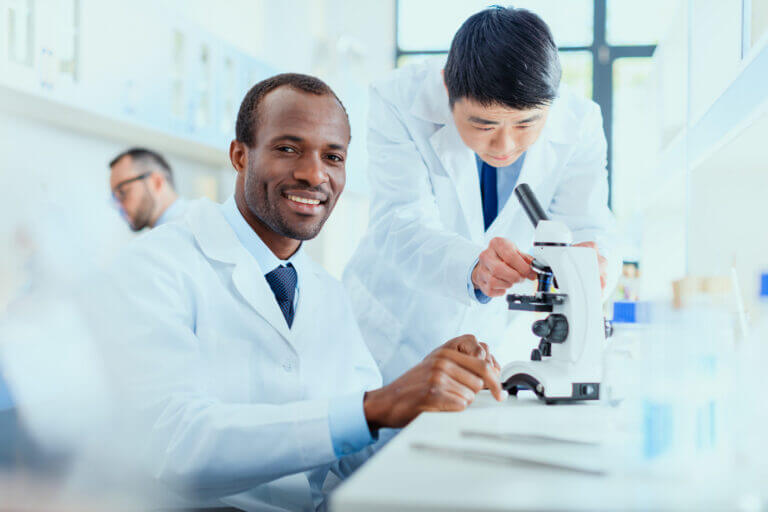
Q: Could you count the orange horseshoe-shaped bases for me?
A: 0